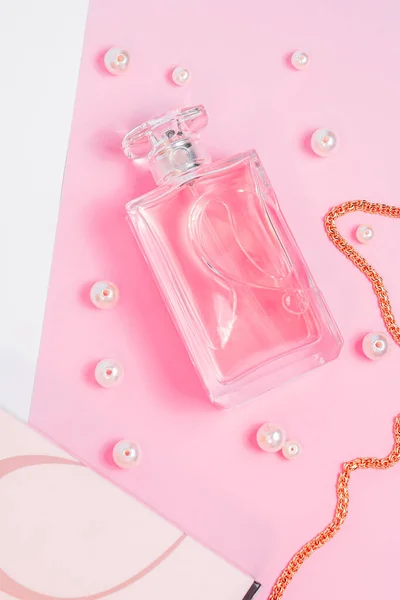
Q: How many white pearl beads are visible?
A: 11